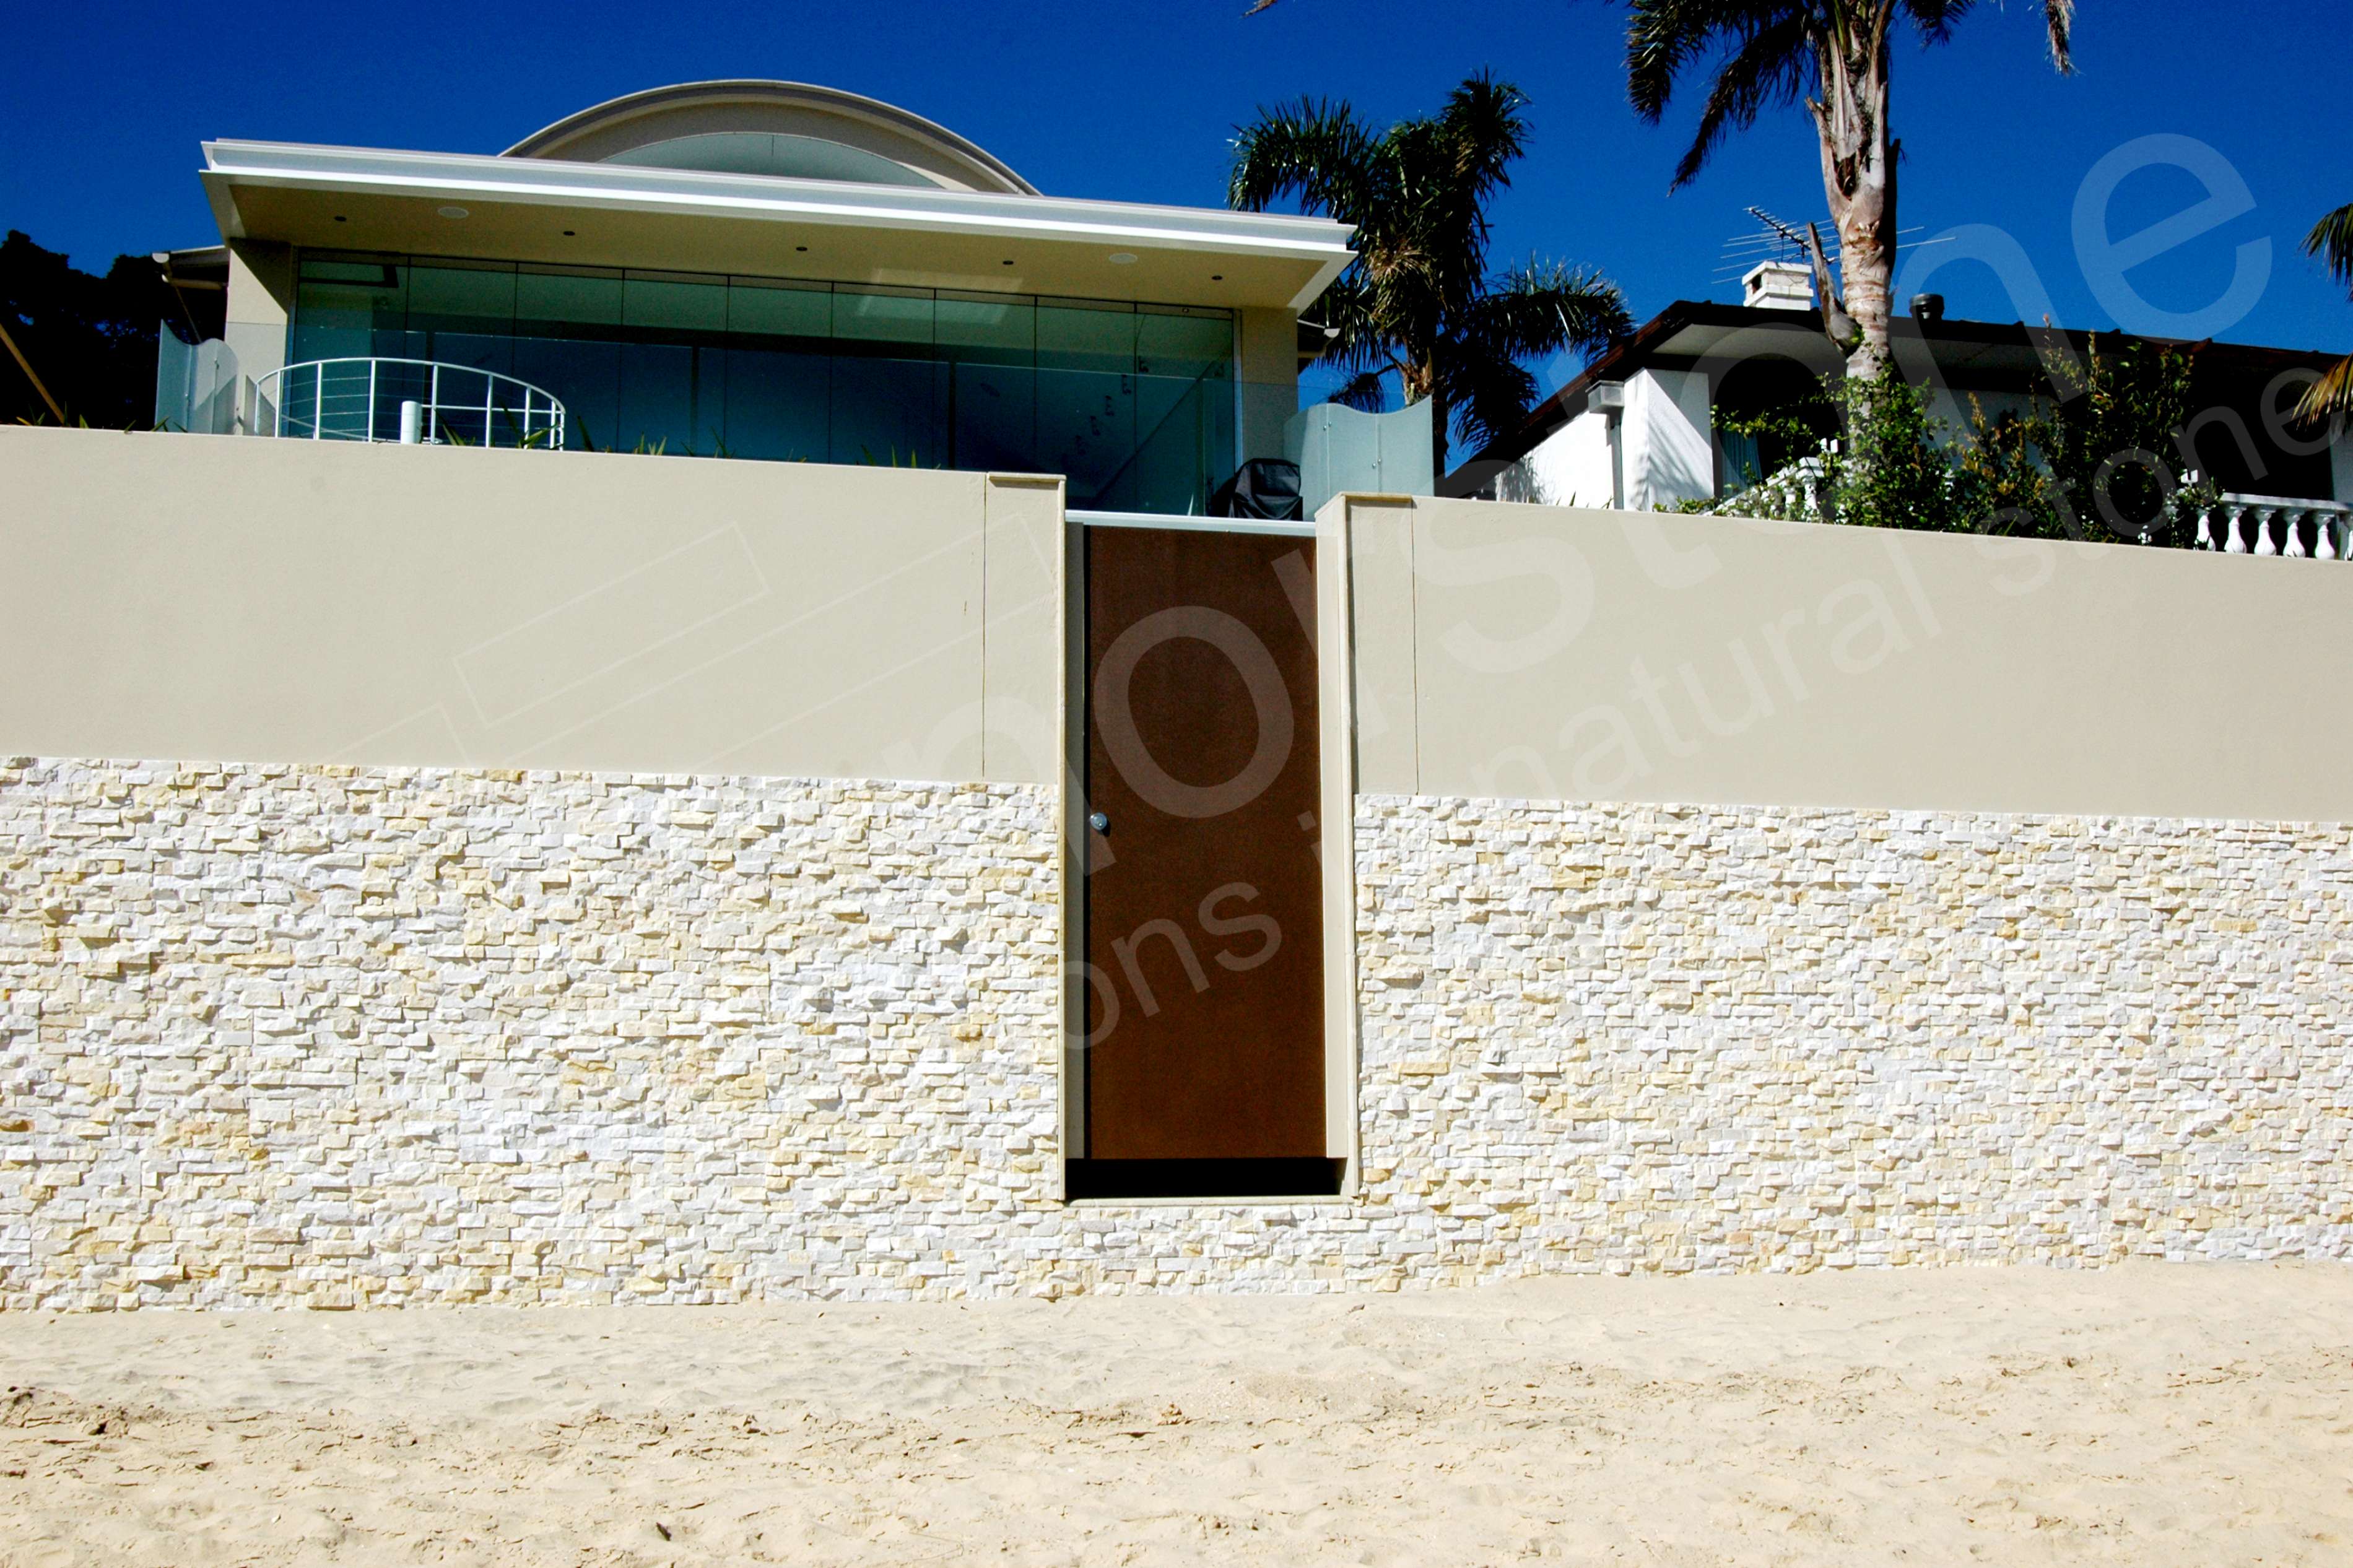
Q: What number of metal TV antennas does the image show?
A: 1